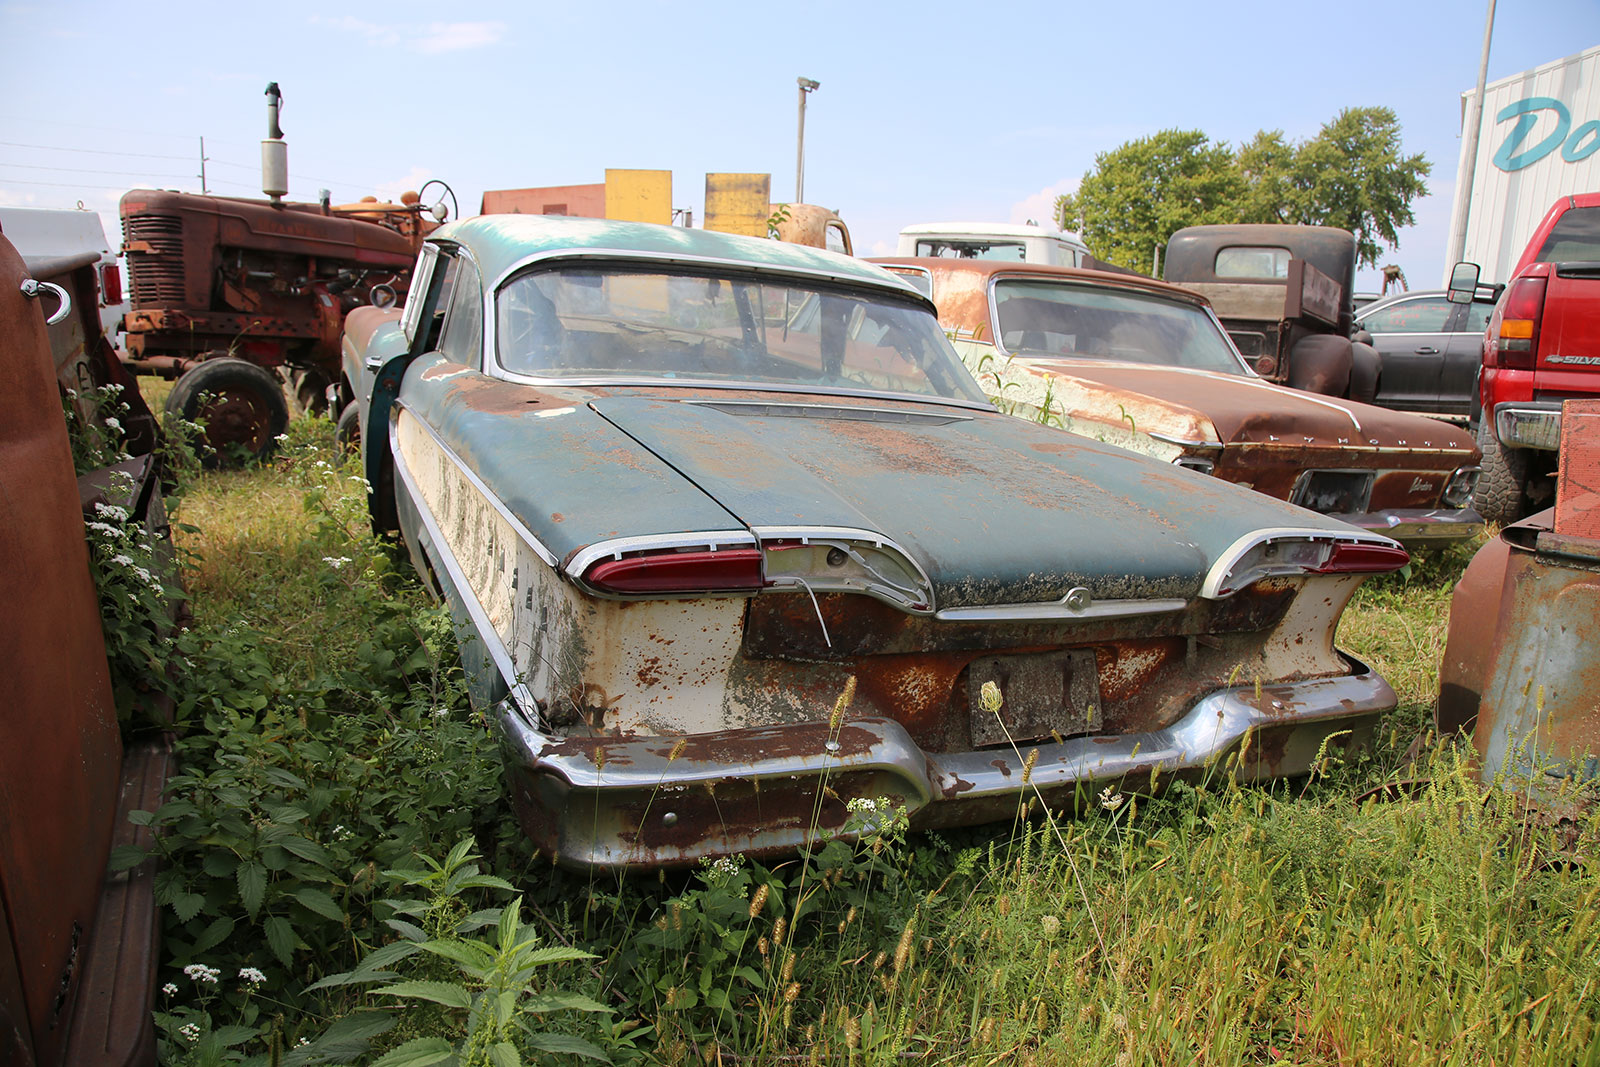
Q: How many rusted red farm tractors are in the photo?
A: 1